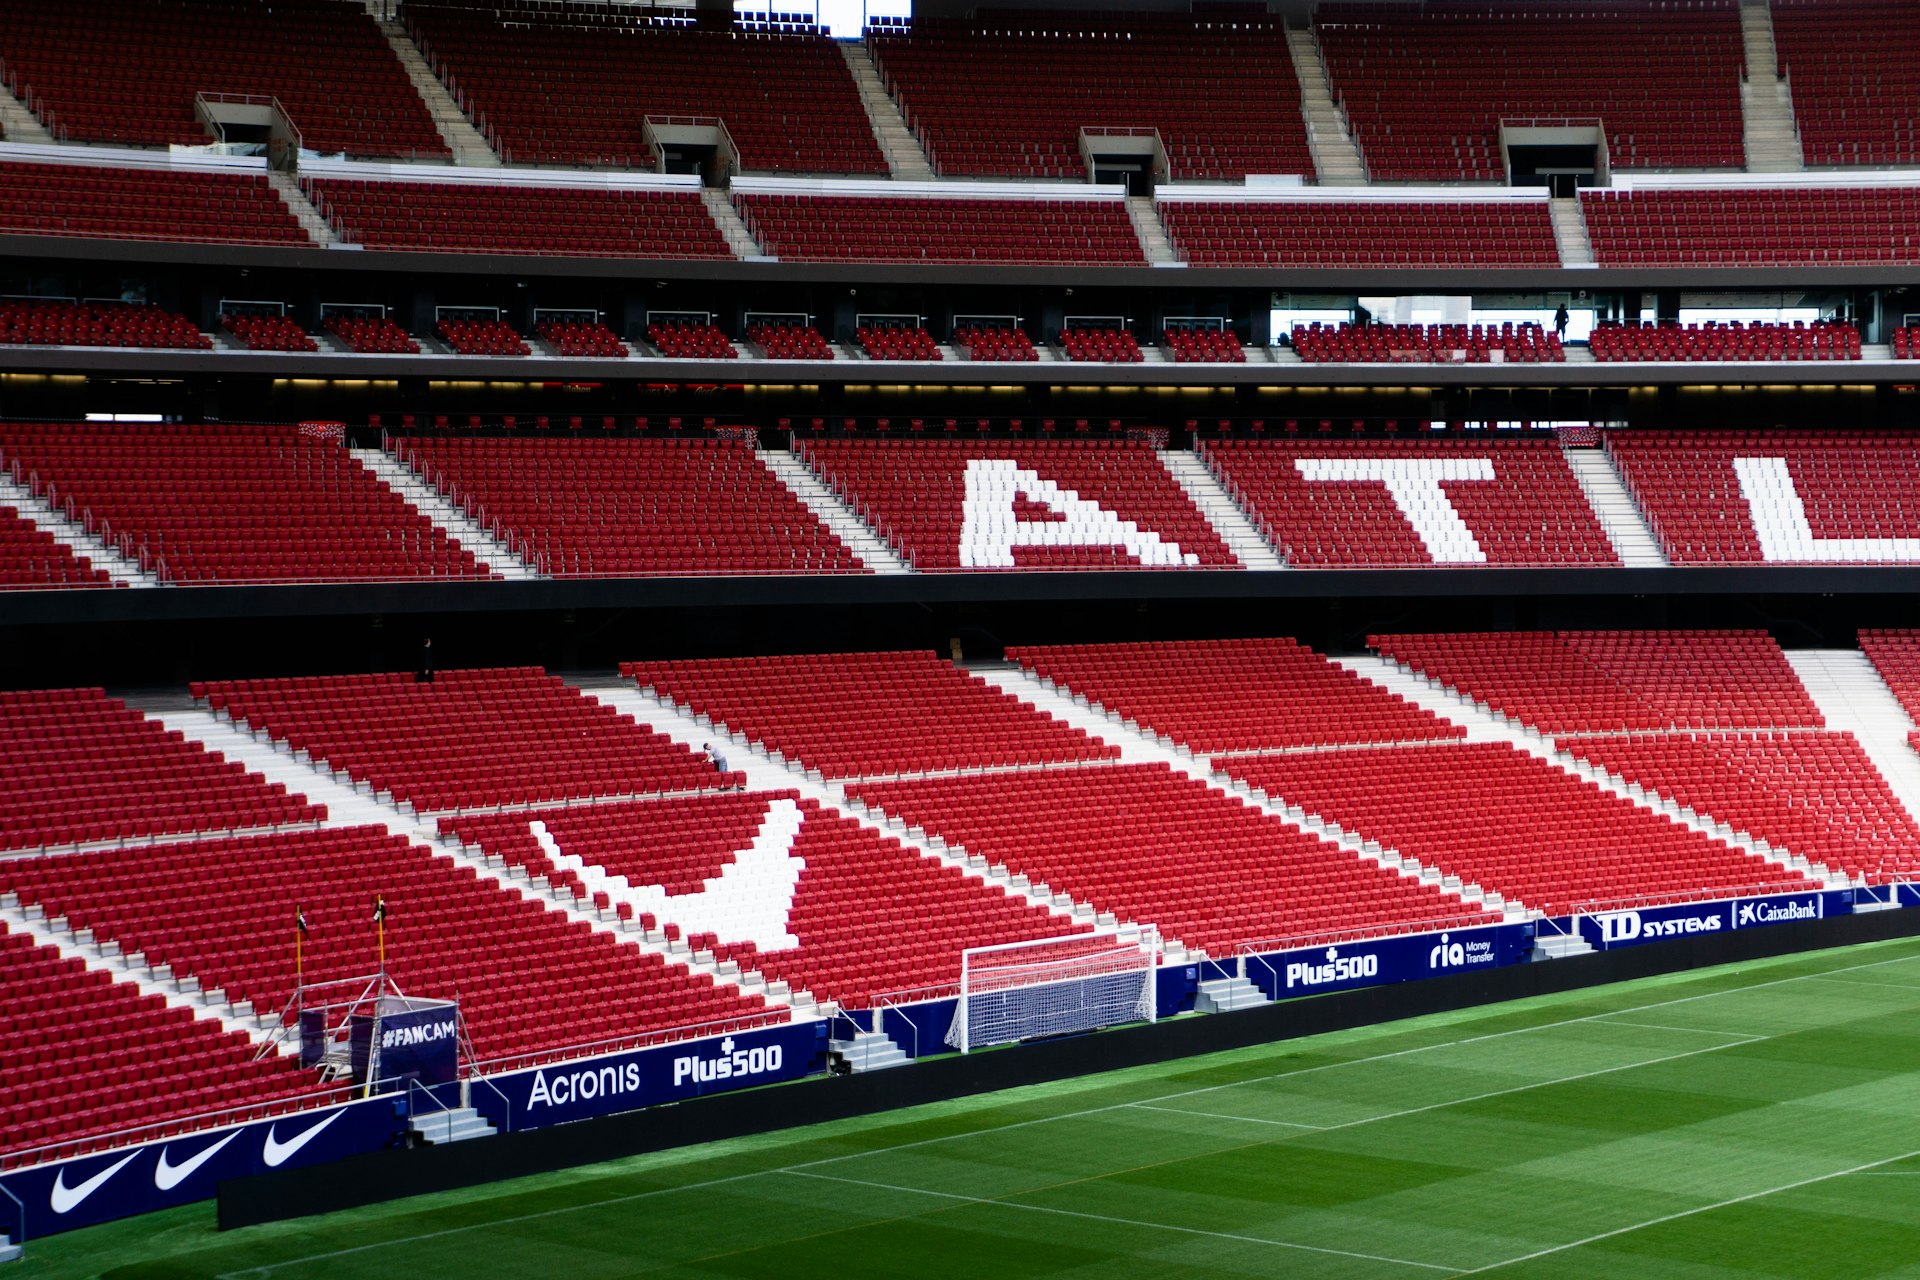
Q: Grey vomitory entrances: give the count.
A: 4